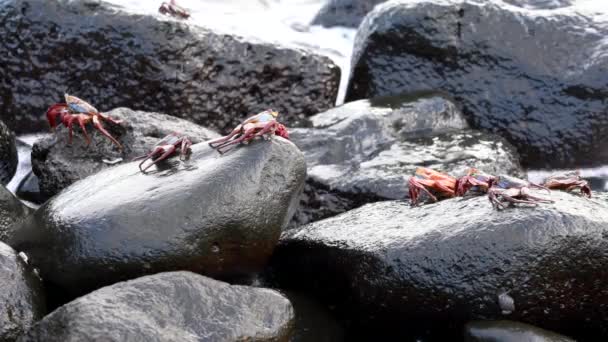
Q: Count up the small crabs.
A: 8